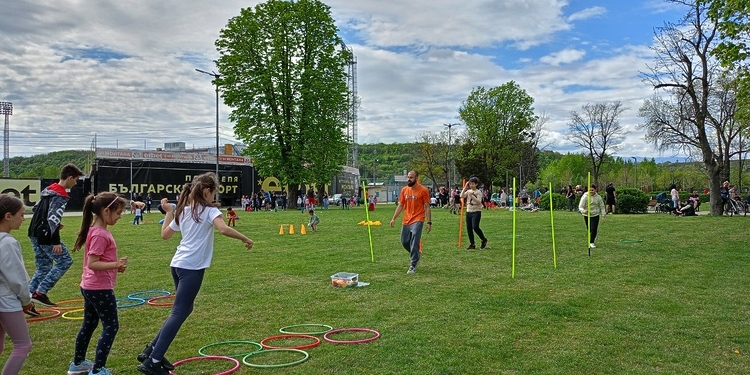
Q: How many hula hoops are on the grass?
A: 12